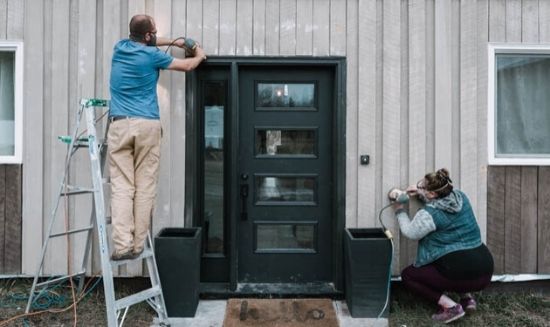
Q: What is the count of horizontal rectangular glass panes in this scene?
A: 4